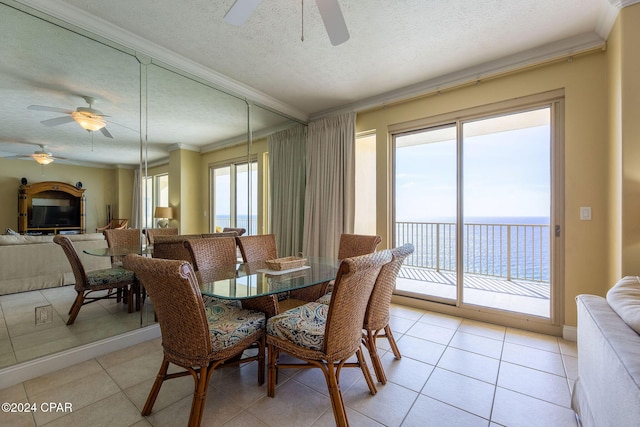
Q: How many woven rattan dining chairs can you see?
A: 6